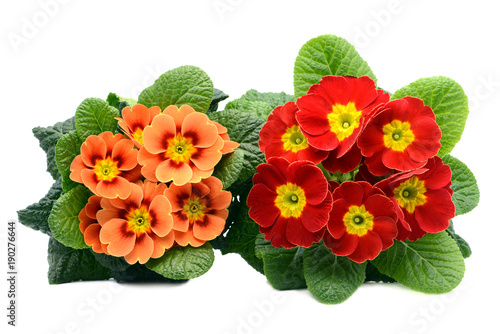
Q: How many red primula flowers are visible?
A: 6